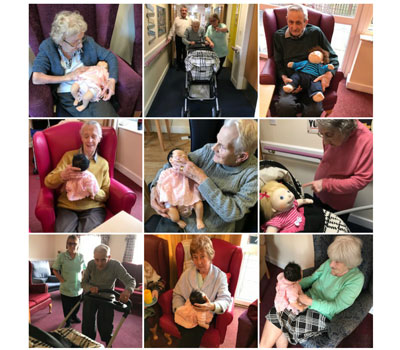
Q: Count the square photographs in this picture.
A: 9